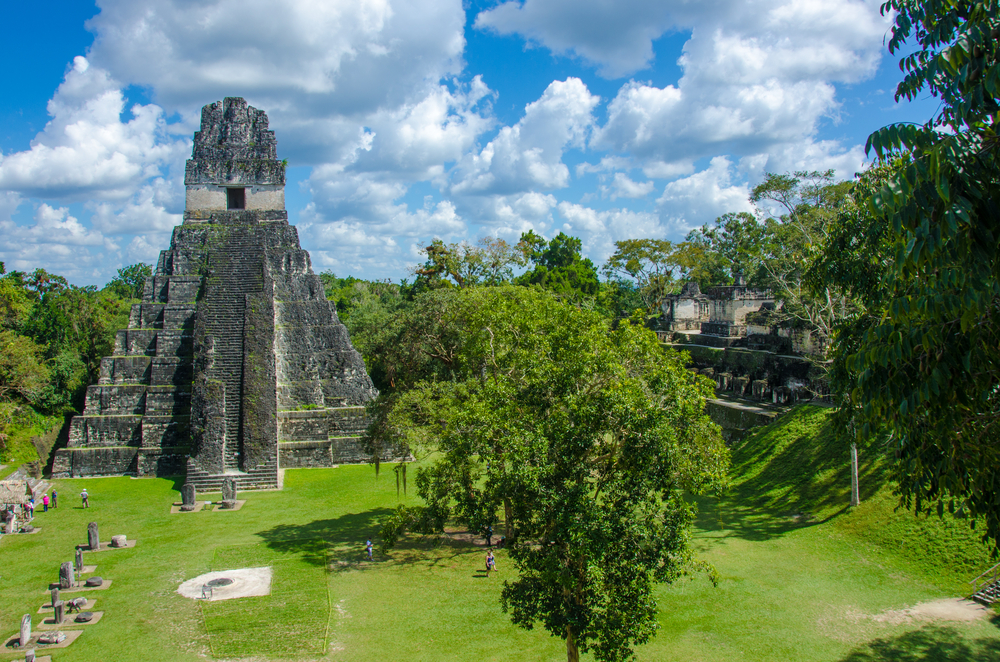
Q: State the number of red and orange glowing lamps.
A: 0